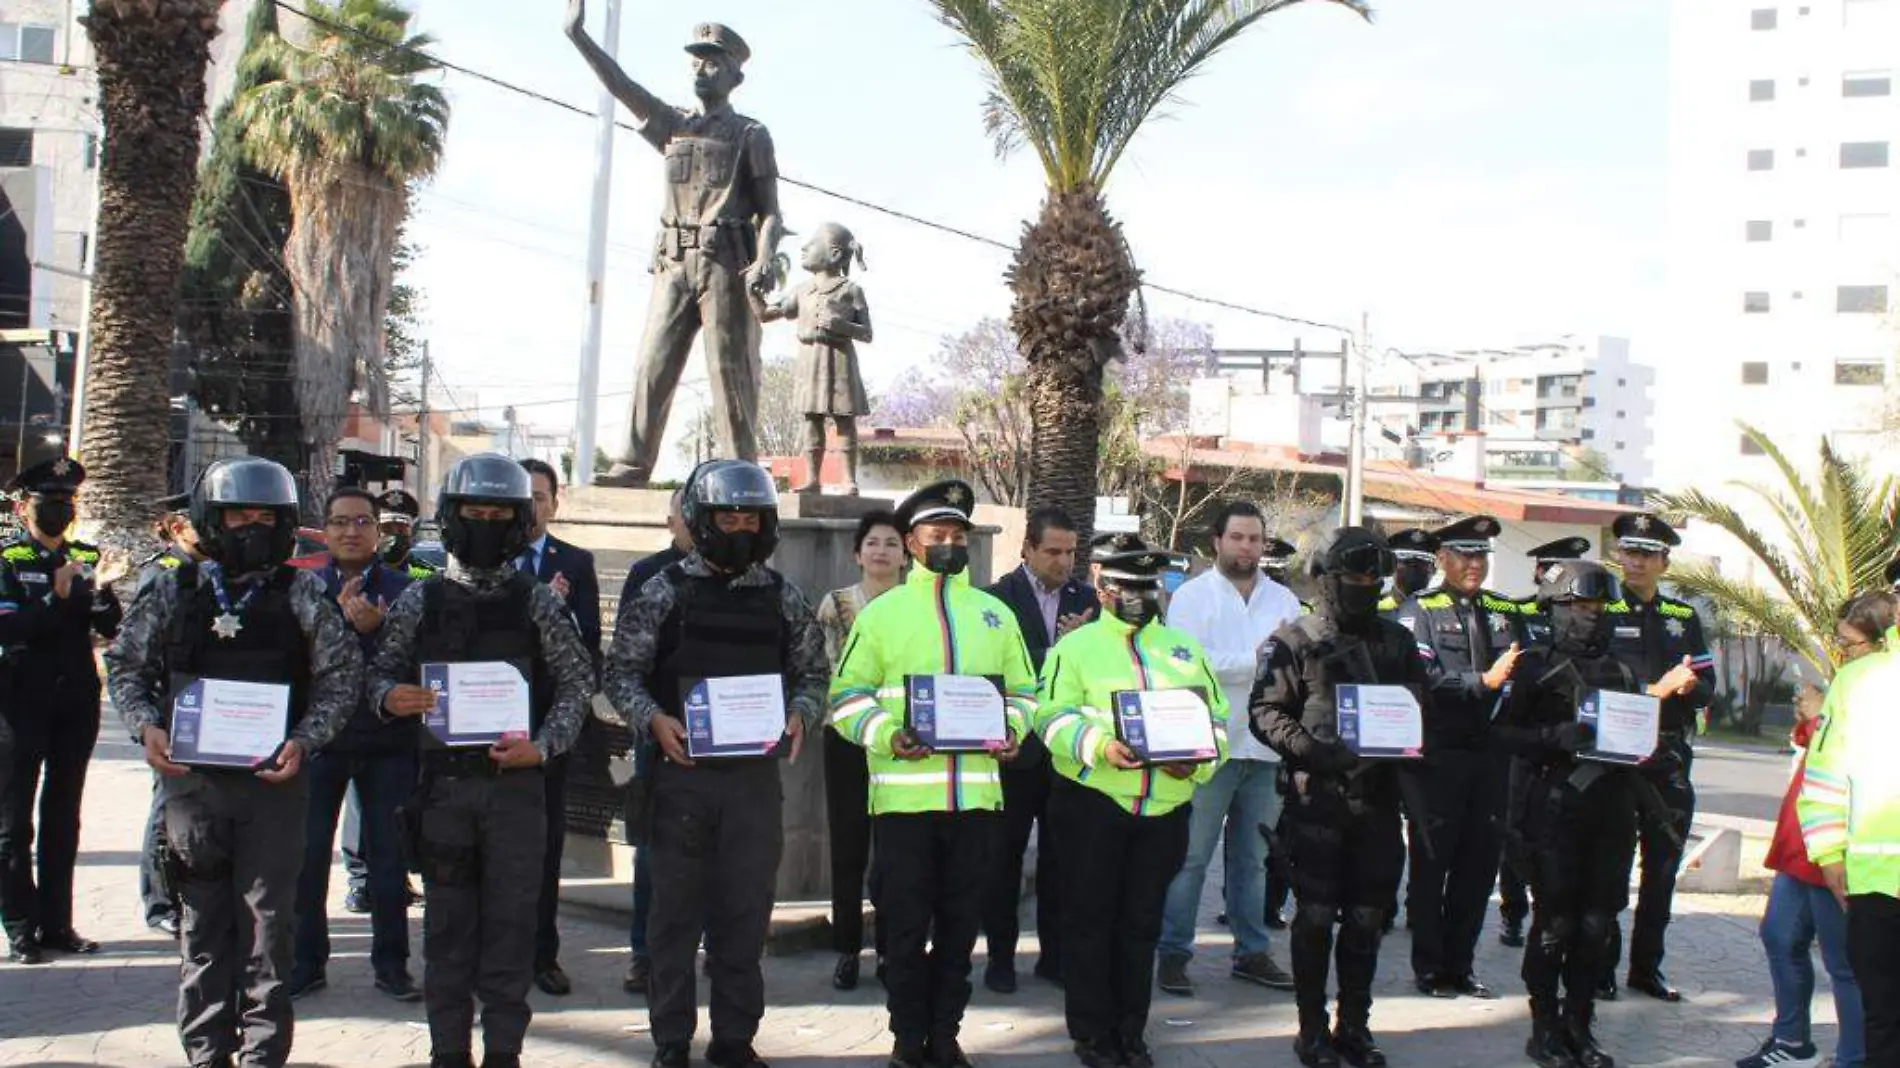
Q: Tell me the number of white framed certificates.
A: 7